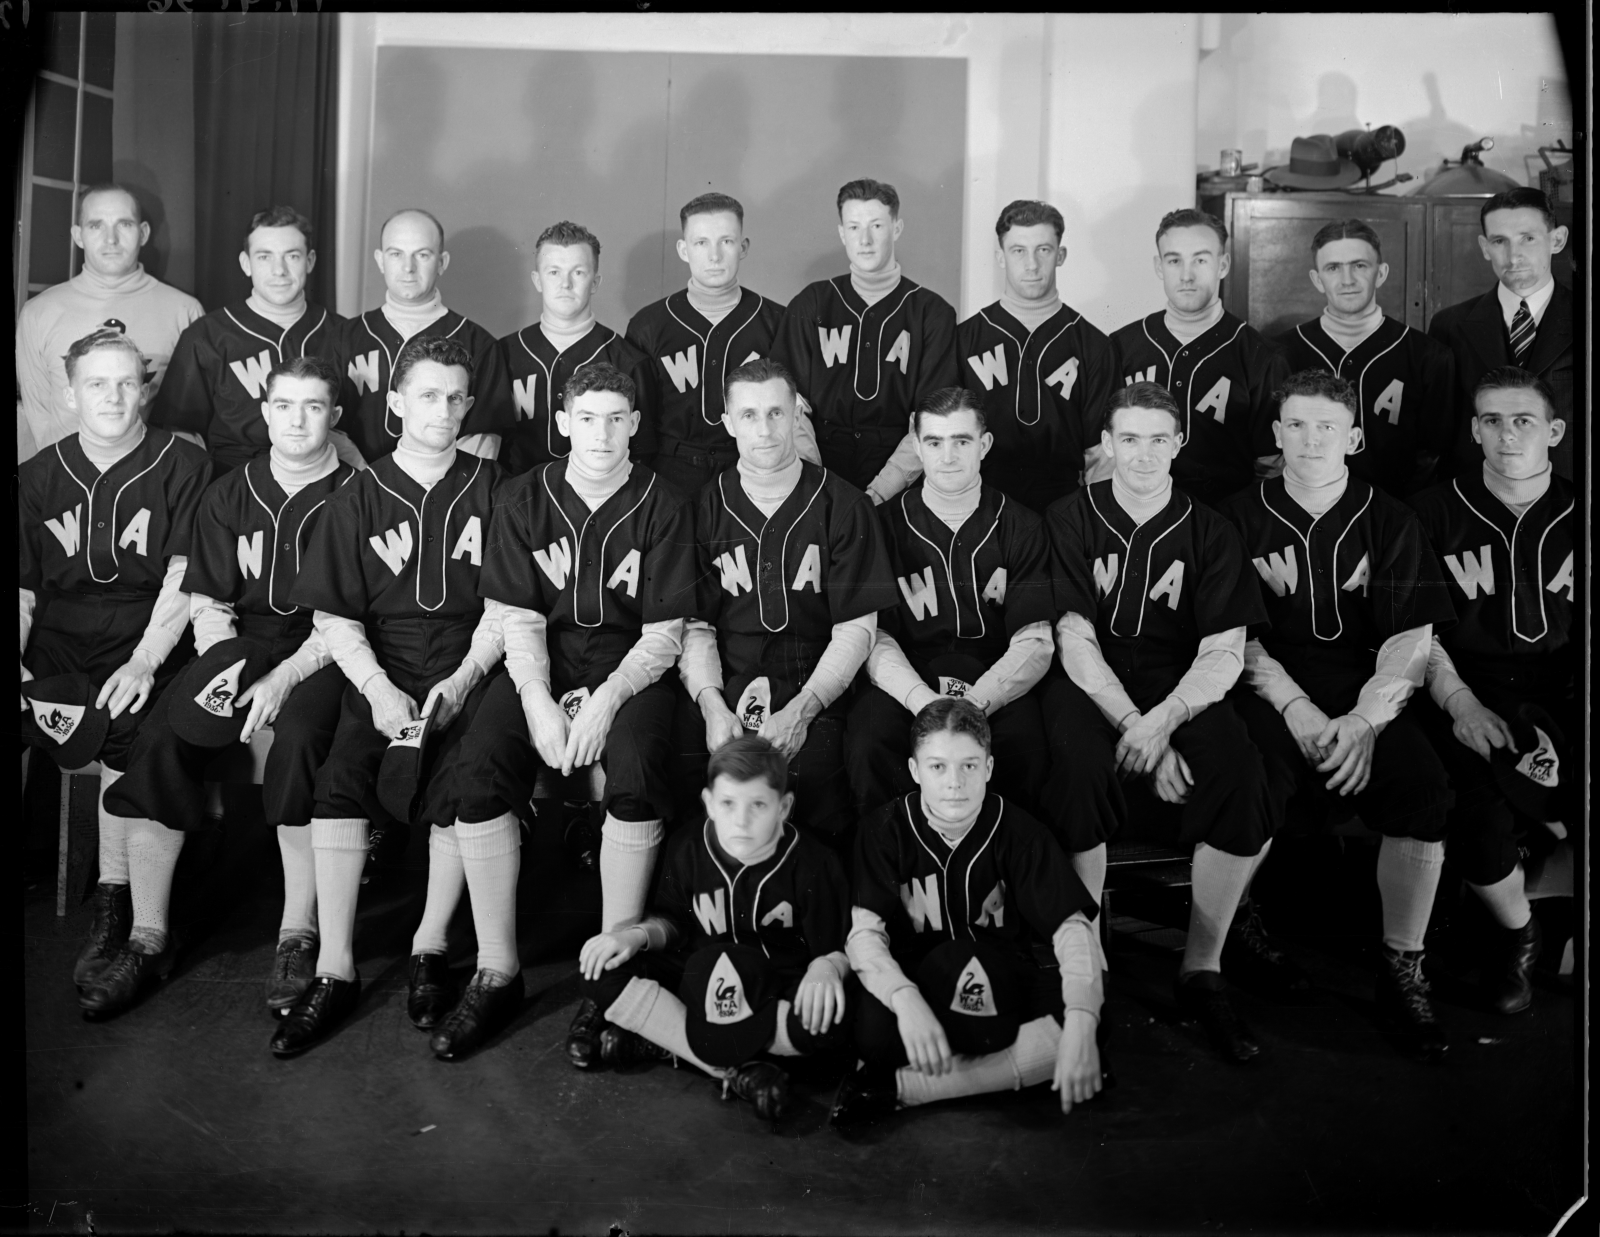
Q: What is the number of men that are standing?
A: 10